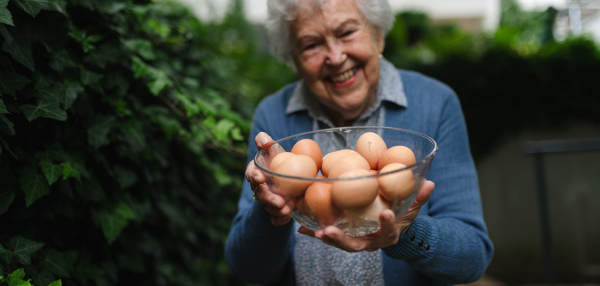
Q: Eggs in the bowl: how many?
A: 11